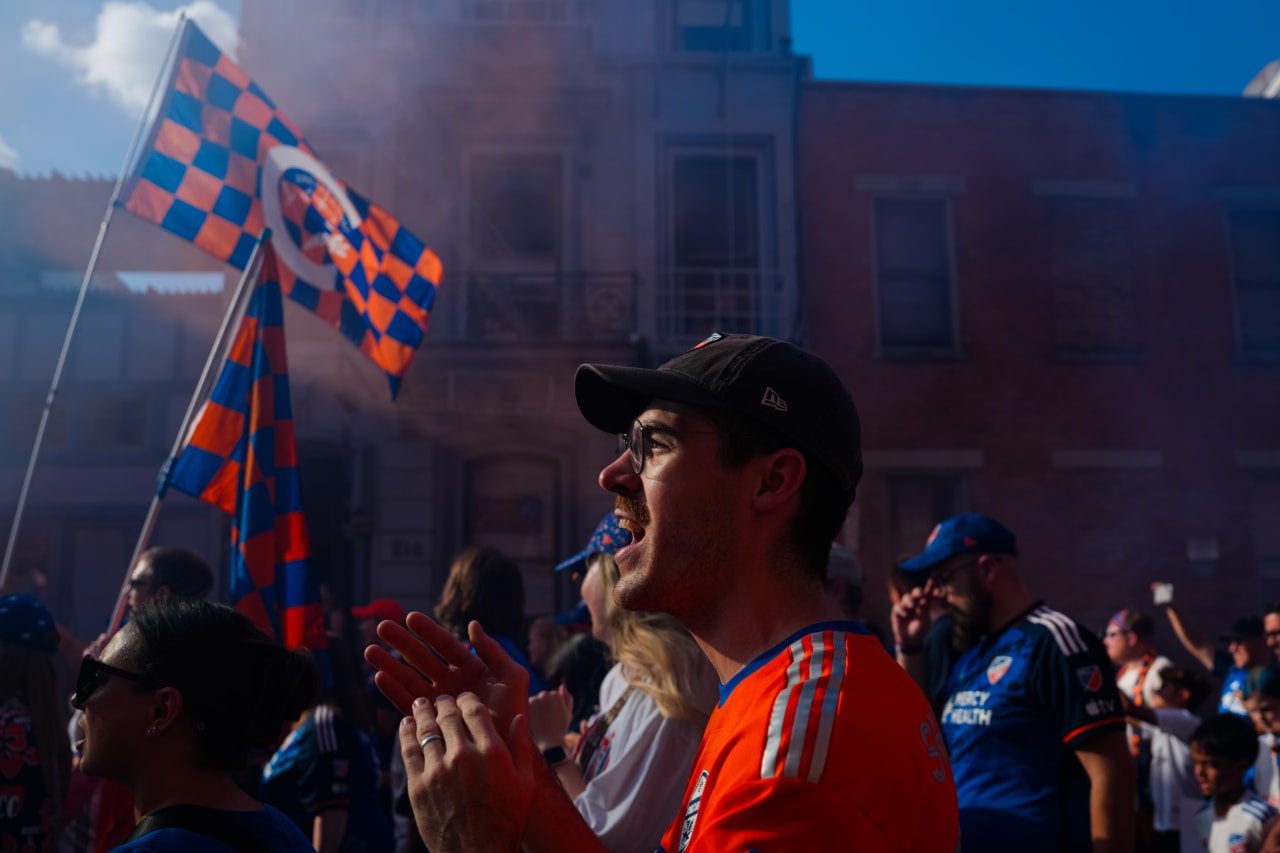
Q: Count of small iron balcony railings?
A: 2